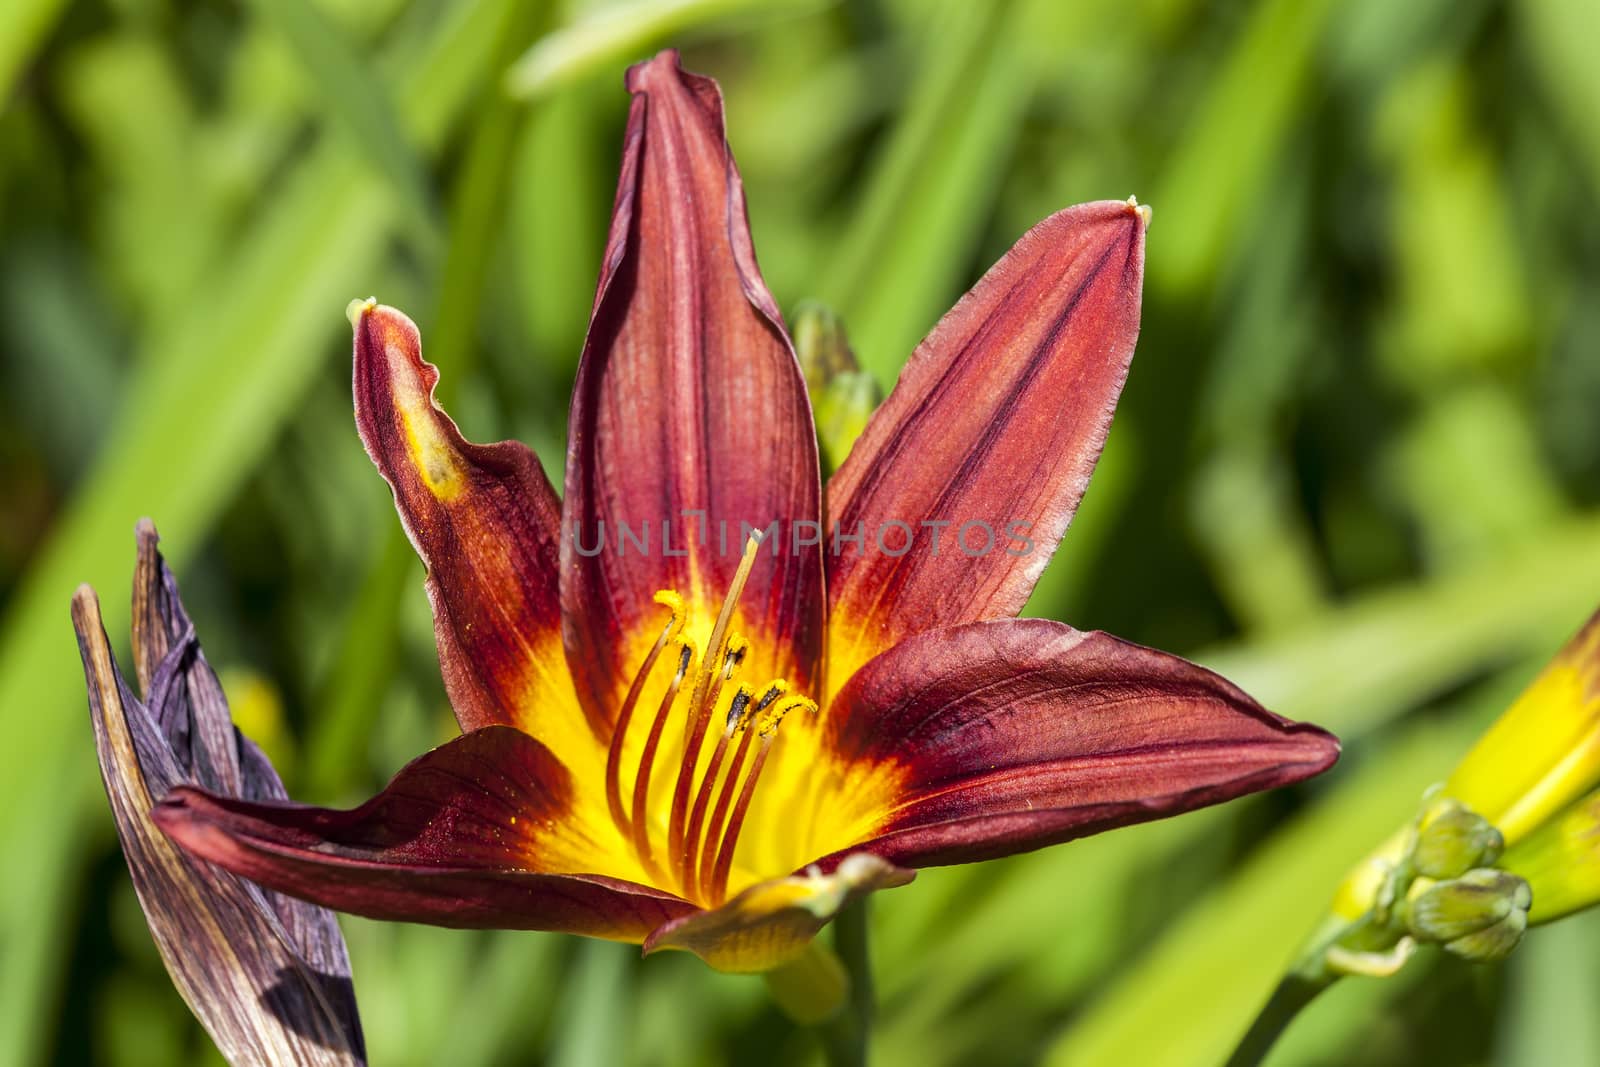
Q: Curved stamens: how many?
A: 6